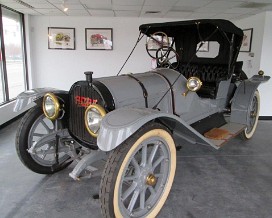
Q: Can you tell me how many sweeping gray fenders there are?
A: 3